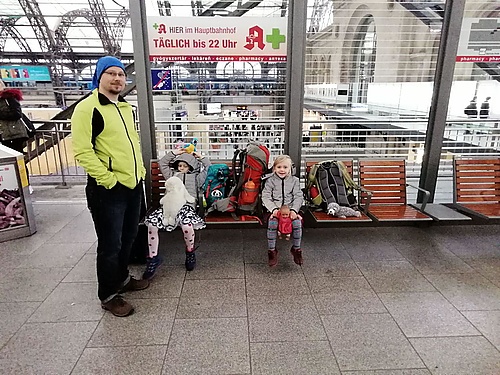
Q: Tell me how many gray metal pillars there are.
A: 3